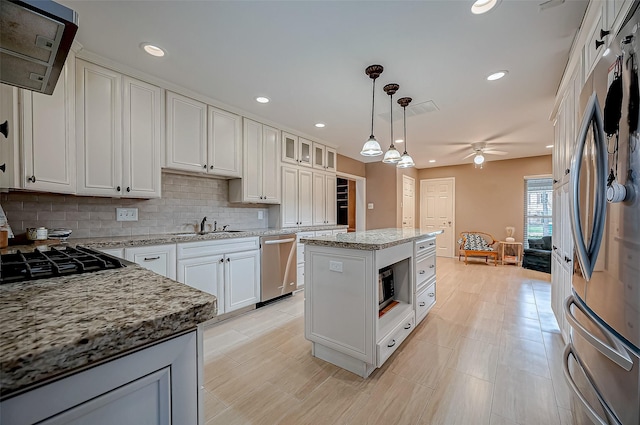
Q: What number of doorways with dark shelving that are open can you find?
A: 1